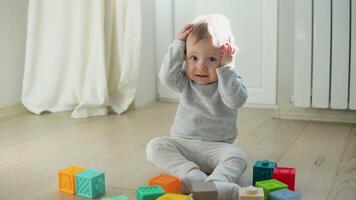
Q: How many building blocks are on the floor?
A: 12